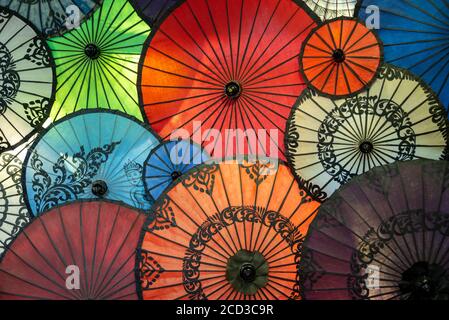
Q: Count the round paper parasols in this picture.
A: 15